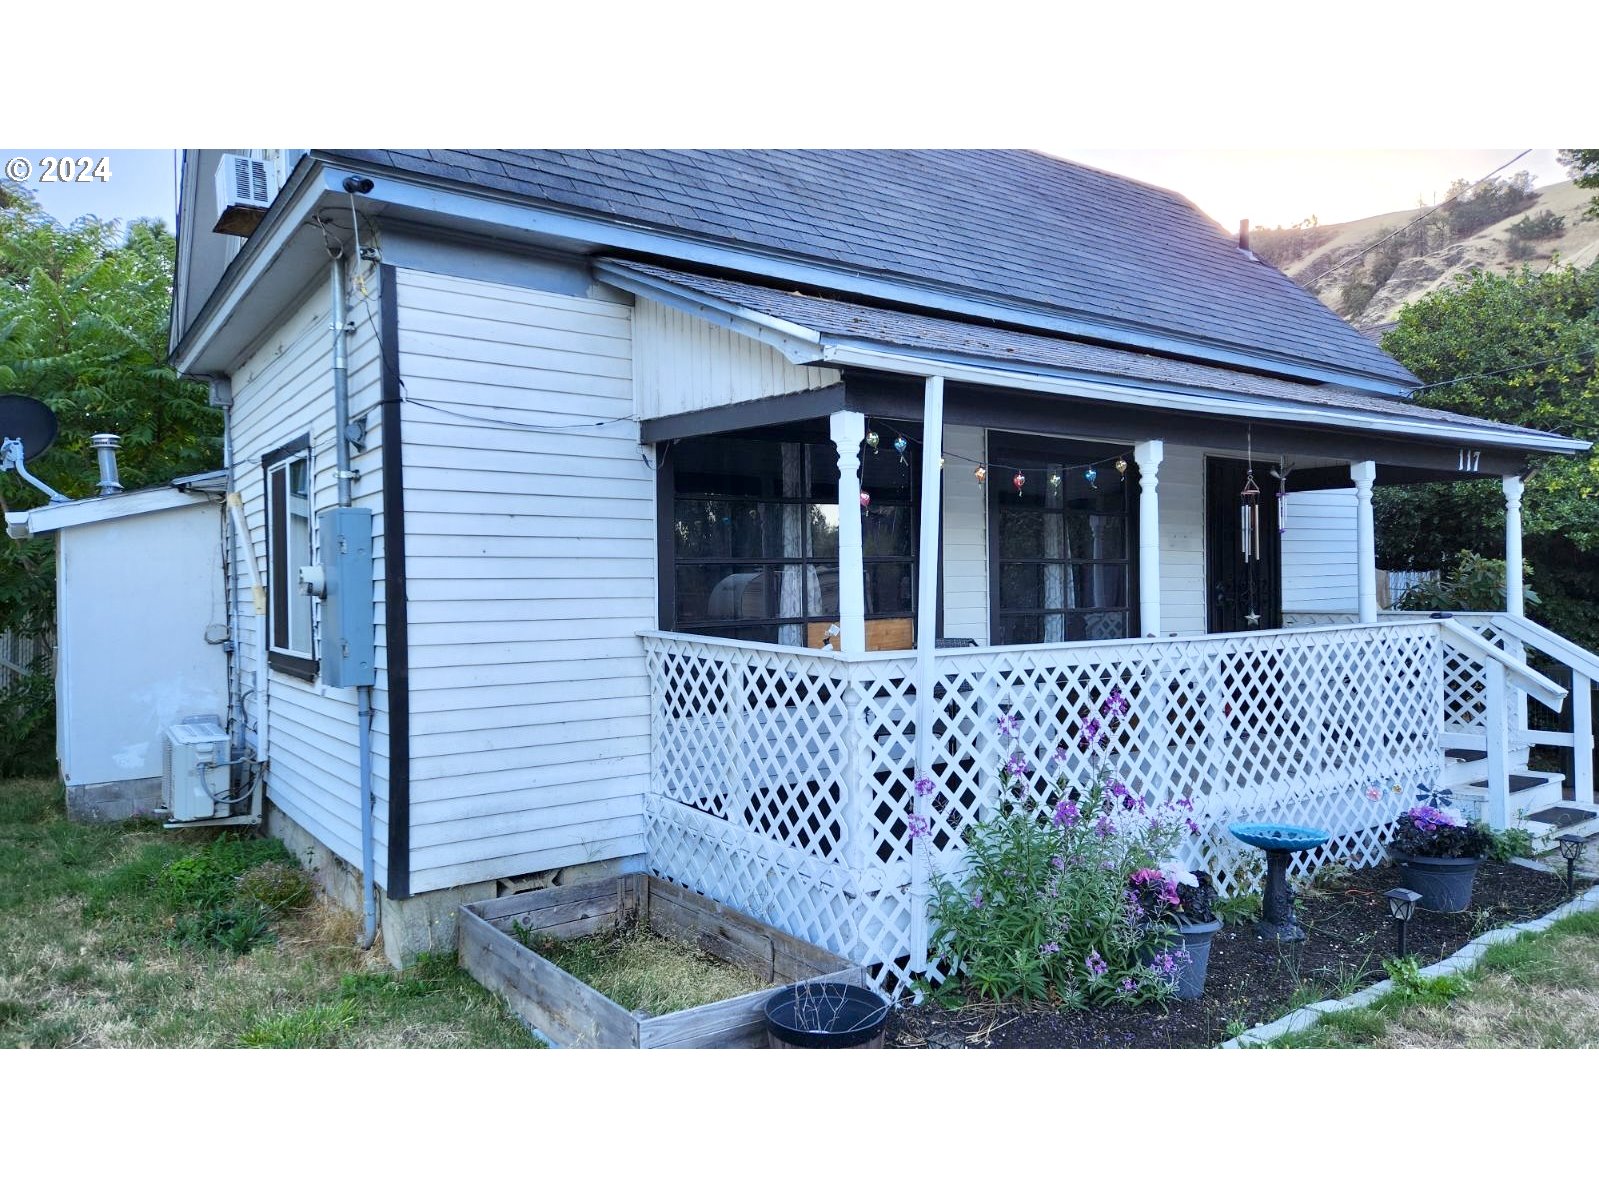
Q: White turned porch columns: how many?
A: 4